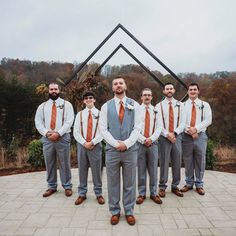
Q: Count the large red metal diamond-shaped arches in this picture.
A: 0